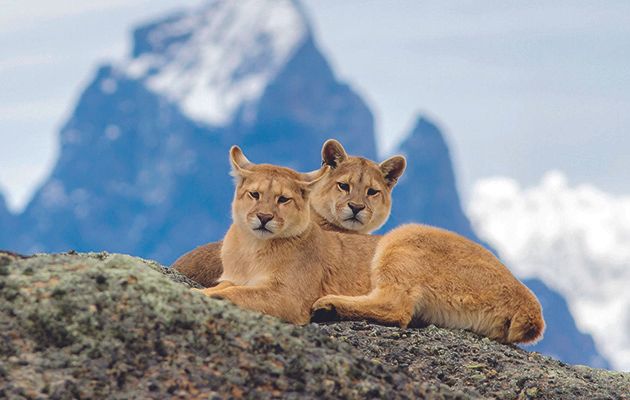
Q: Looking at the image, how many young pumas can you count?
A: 2